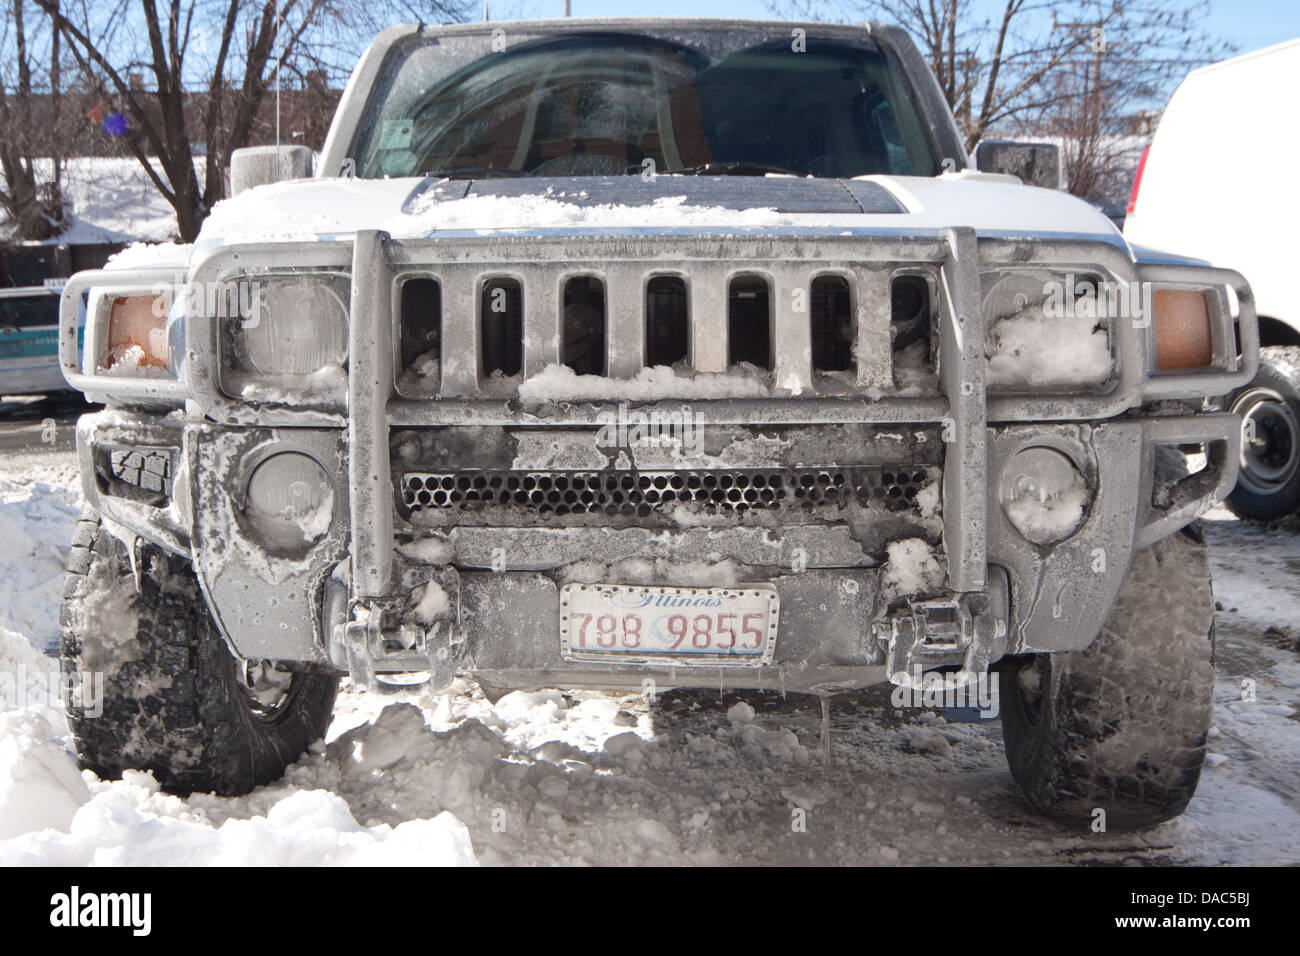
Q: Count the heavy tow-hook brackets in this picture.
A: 2